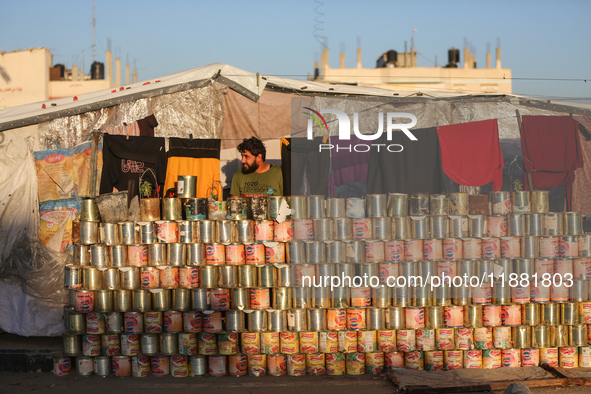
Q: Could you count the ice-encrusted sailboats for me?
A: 0